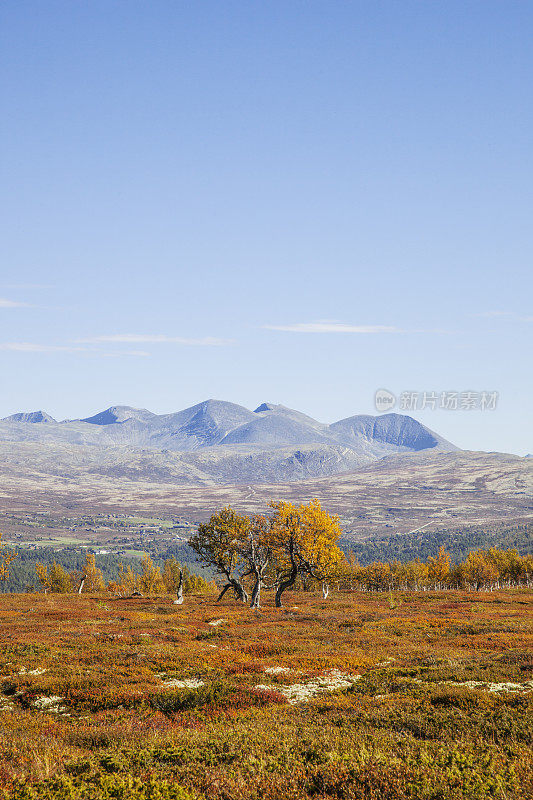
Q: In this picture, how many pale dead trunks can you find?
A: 2